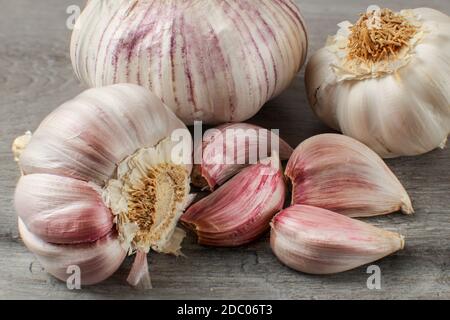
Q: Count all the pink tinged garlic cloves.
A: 4